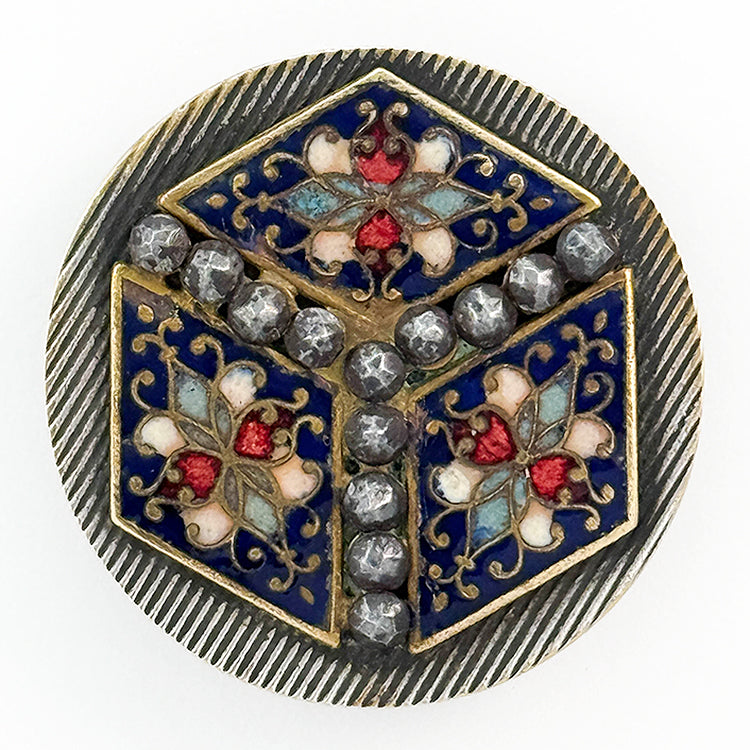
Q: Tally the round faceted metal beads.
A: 13